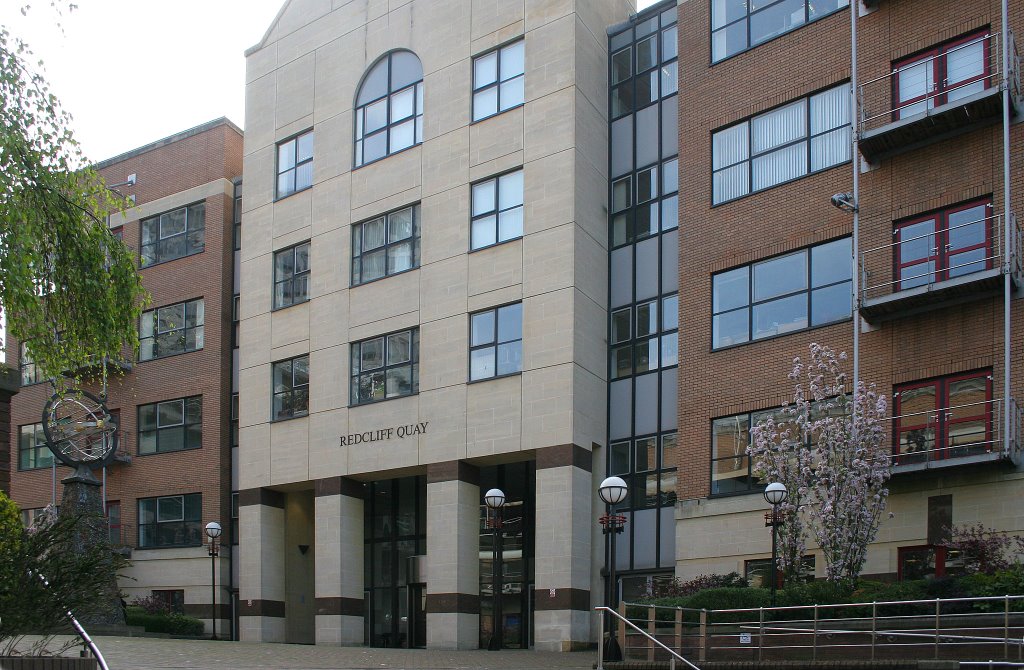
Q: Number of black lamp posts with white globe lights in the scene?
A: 4